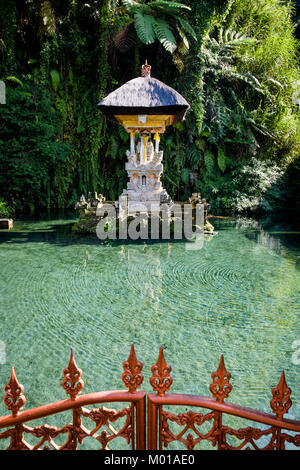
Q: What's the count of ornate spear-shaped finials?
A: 6